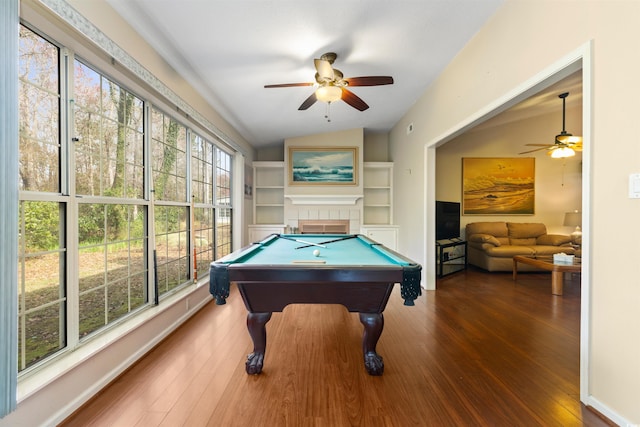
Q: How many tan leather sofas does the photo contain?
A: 1